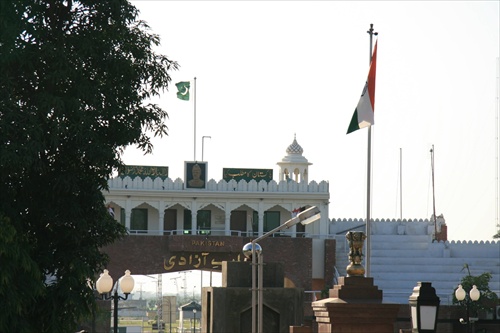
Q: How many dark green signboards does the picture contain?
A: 2